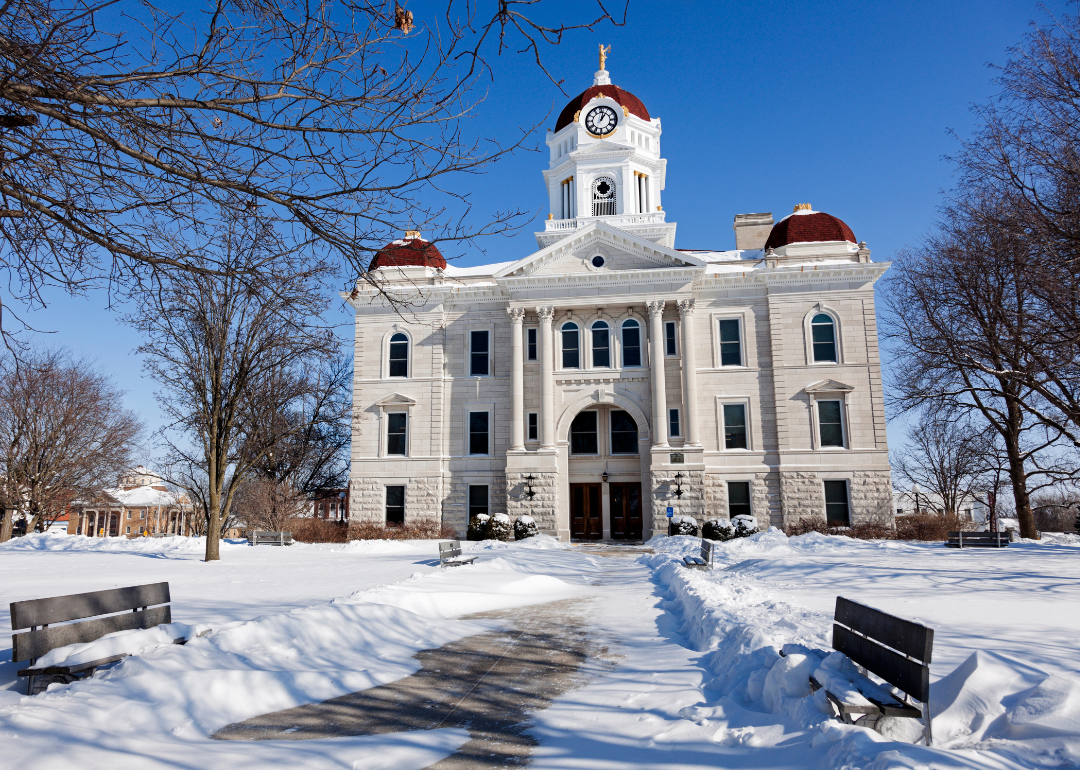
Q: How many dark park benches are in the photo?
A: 6